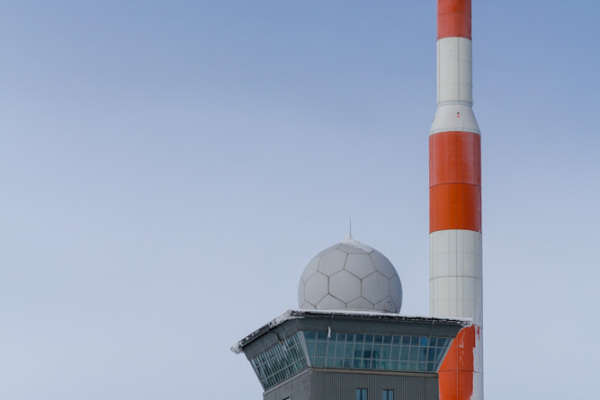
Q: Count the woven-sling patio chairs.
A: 0